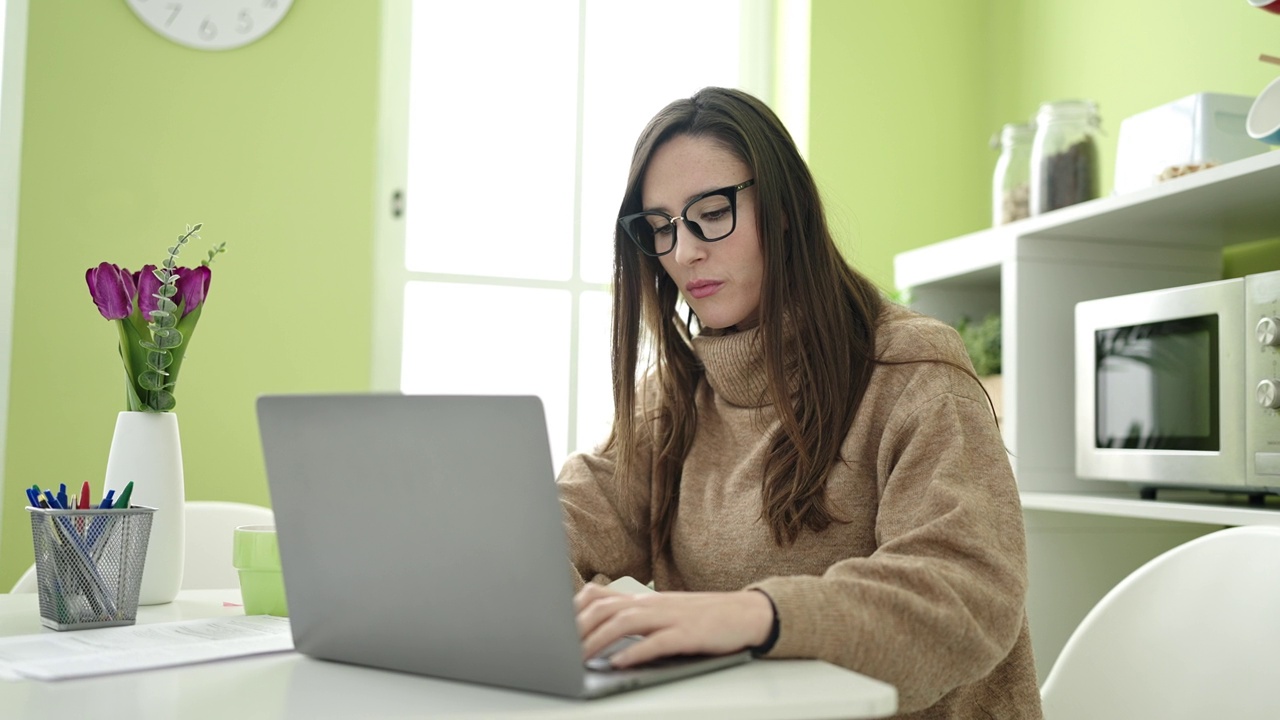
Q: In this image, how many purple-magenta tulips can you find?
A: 3